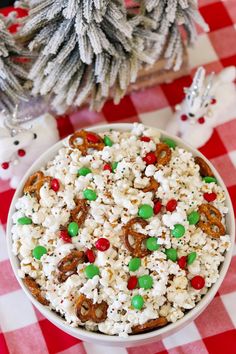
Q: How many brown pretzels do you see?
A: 12